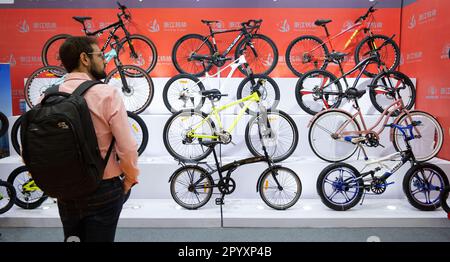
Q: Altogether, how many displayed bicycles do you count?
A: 12